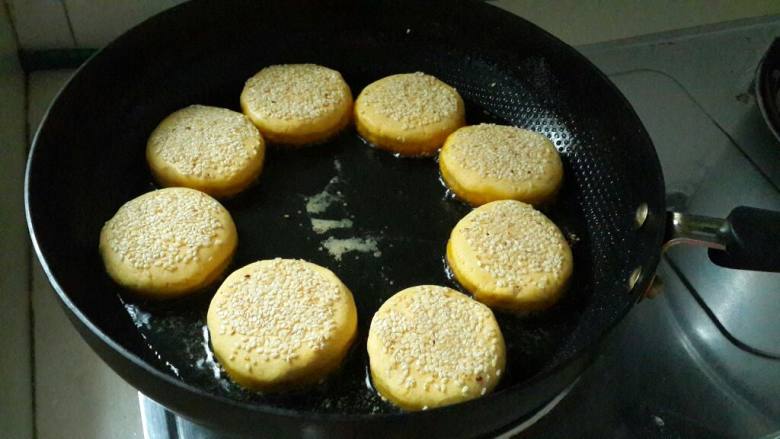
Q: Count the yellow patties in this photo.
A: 8